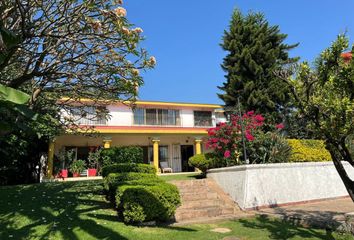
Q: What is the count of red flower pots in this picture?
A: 3